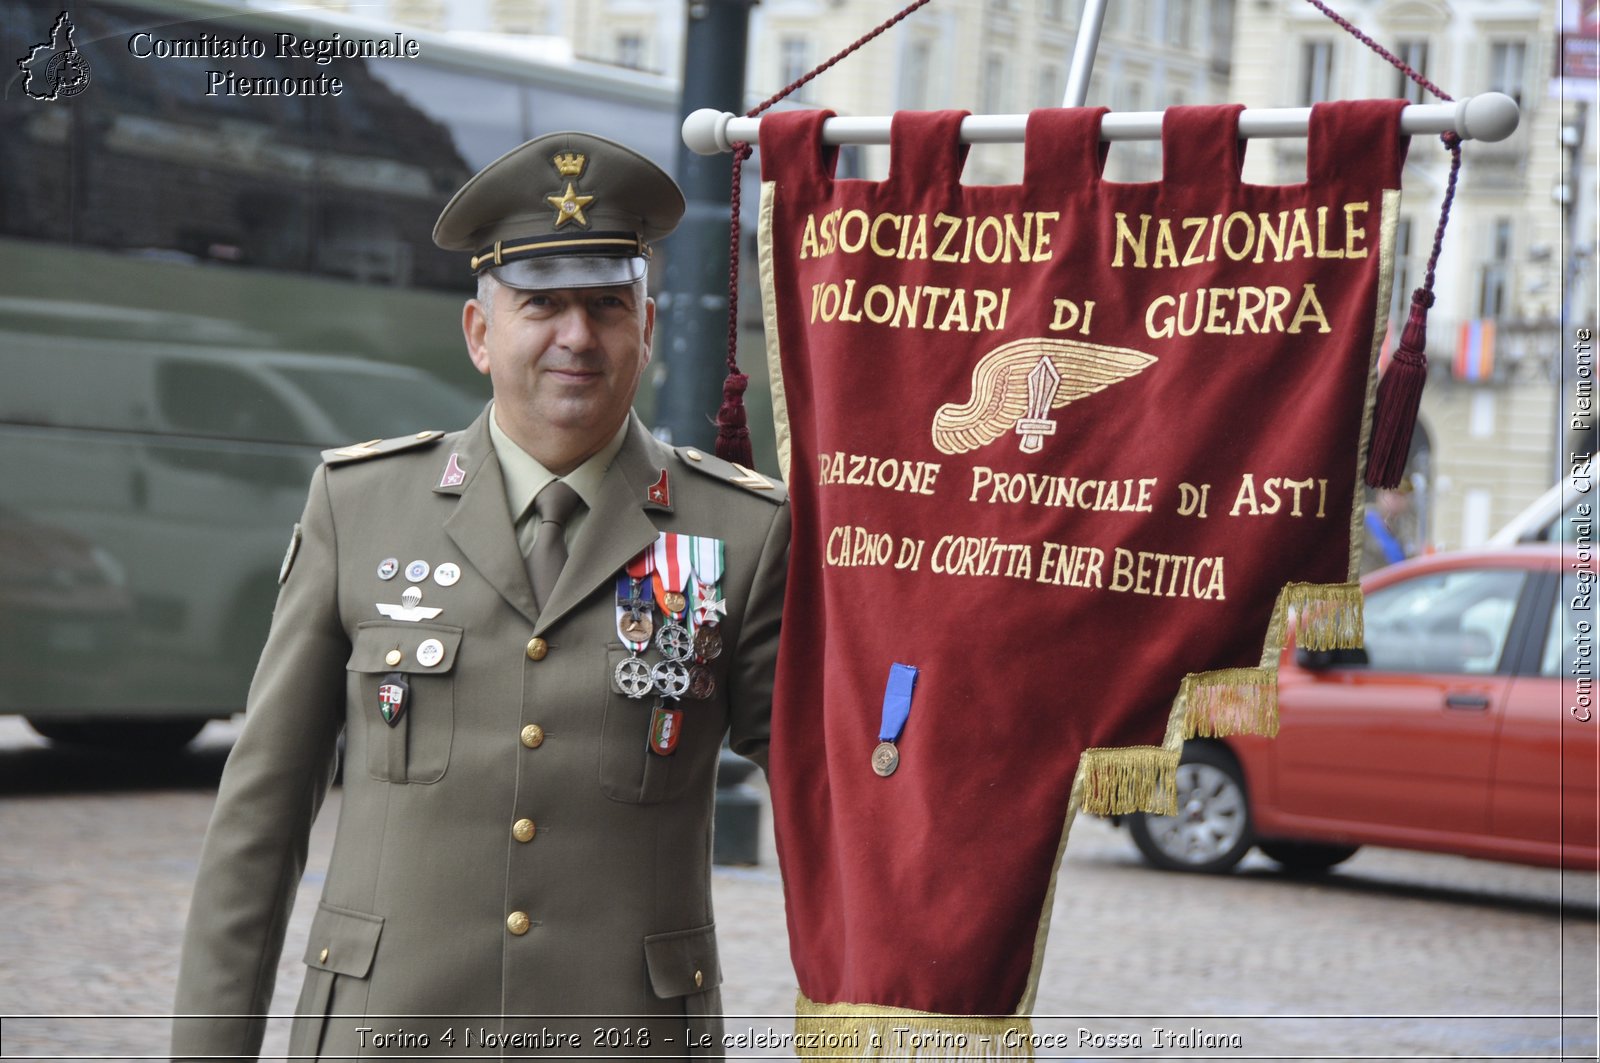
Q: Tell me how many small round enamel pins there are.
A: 4